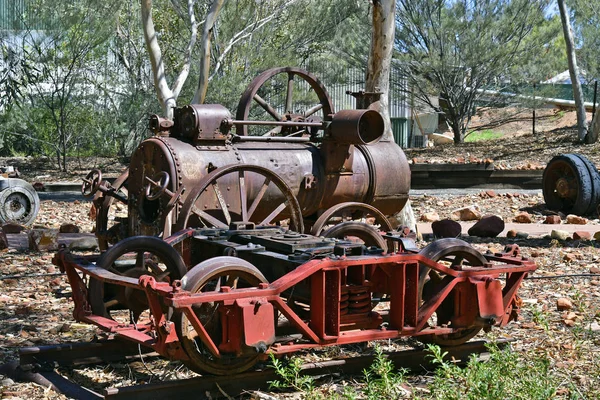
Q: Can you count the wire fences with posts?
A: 1